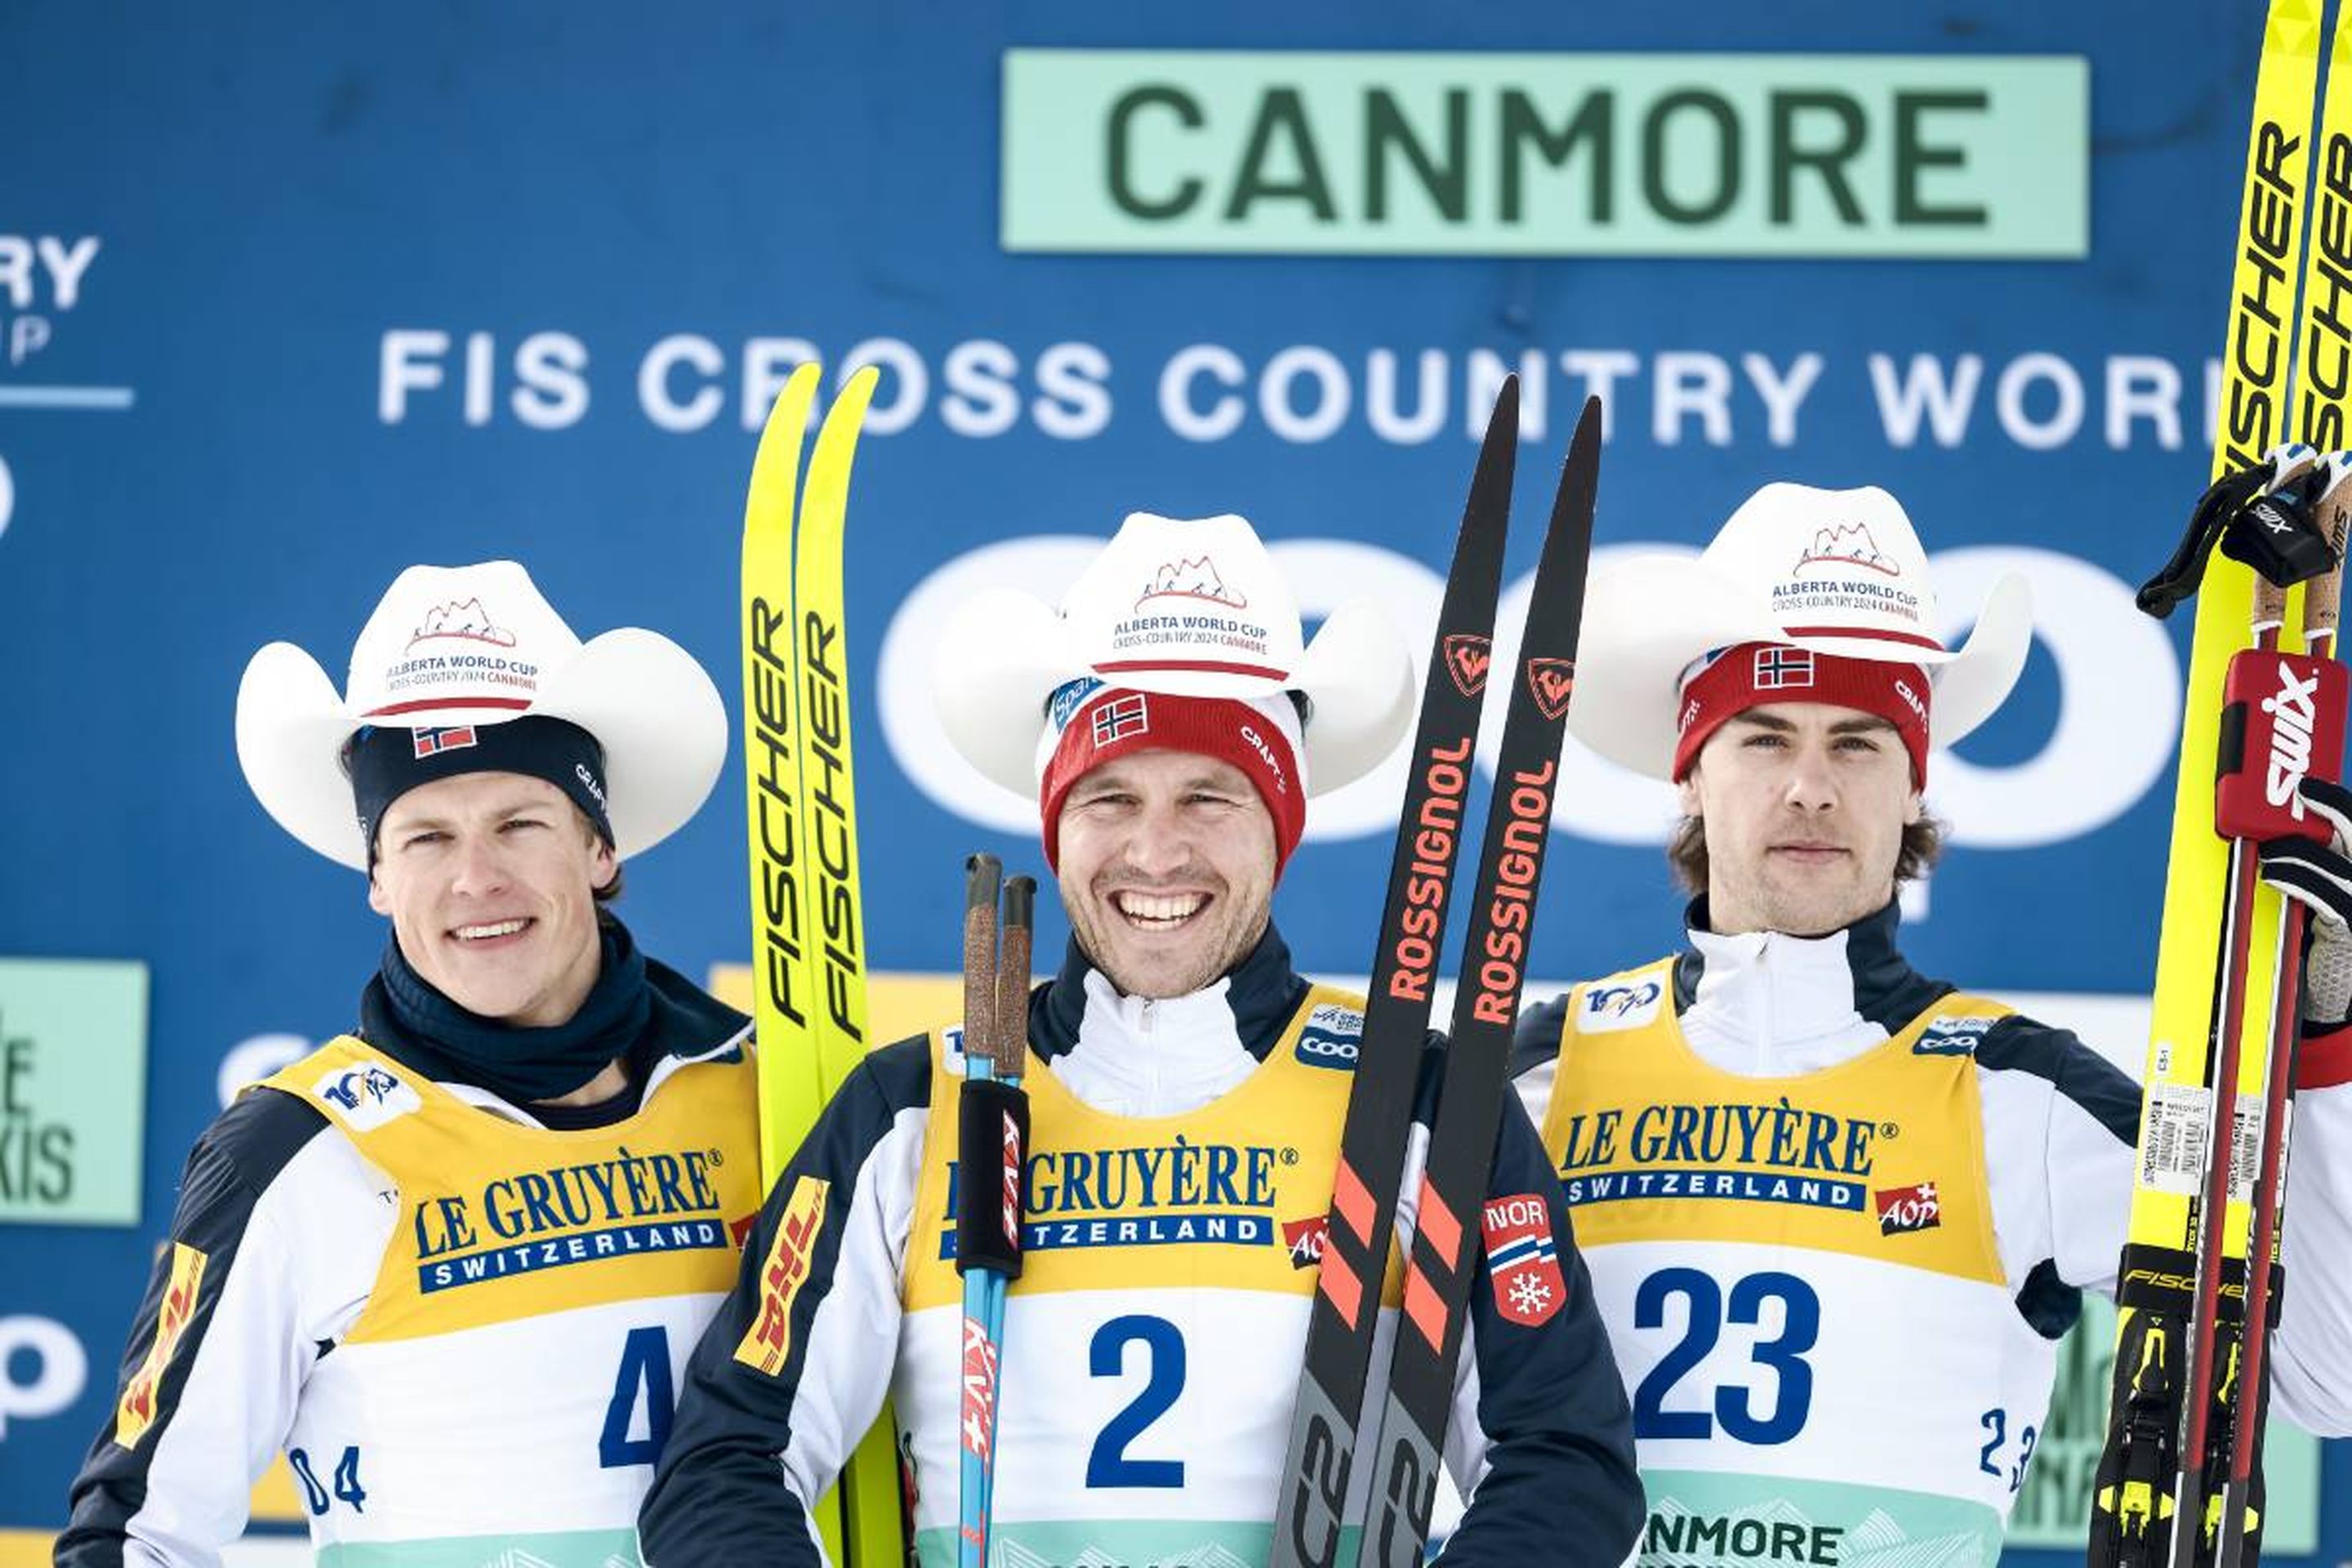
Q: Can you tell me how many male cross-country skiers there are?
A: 3